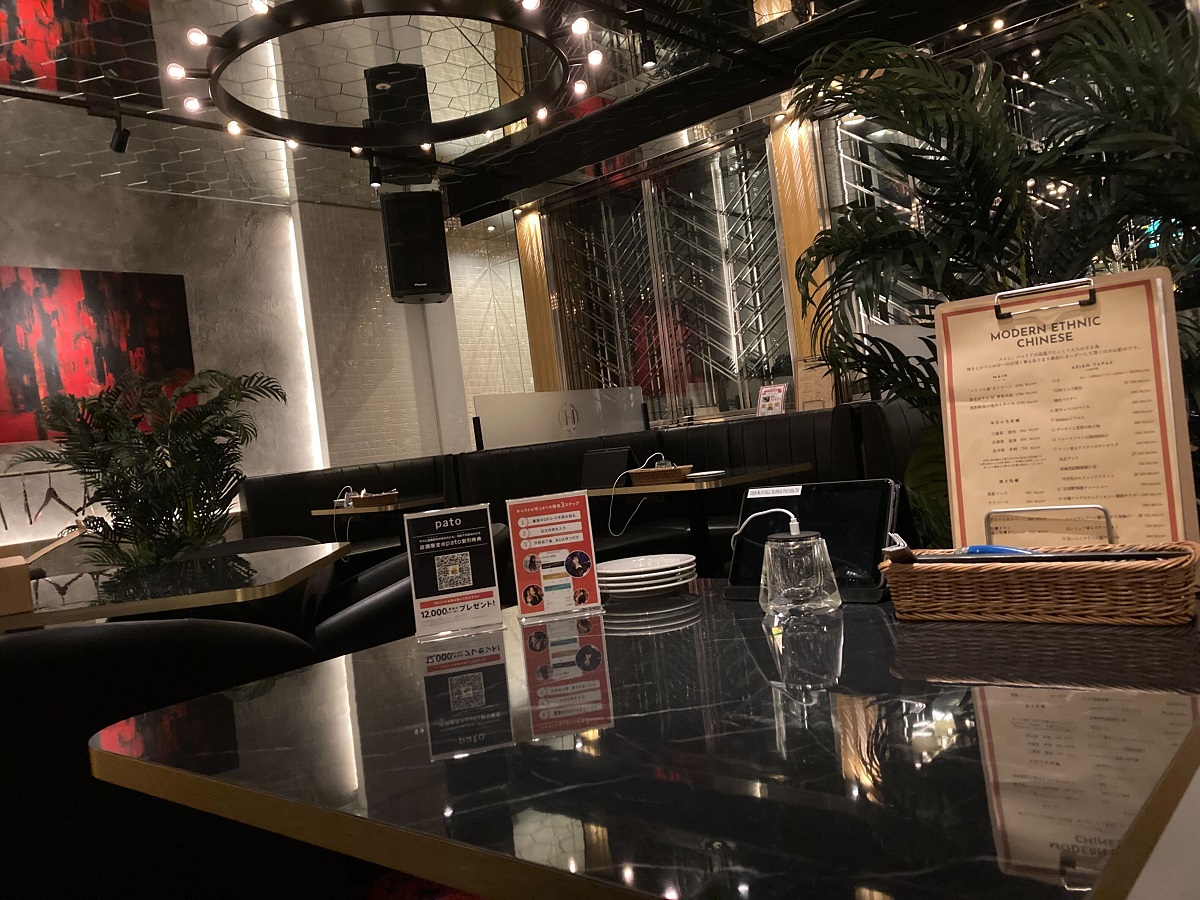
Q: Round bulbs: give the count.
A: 14